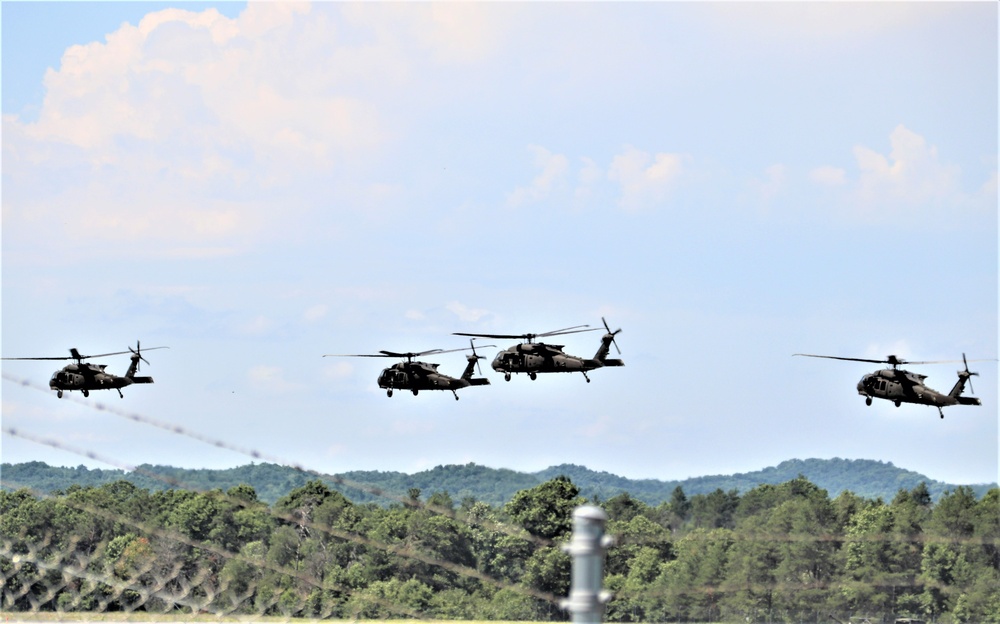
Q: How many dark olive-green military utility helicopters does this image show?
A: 4